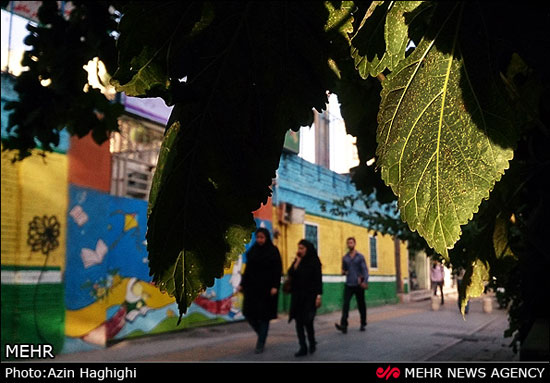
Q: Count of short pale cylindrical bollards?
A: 2